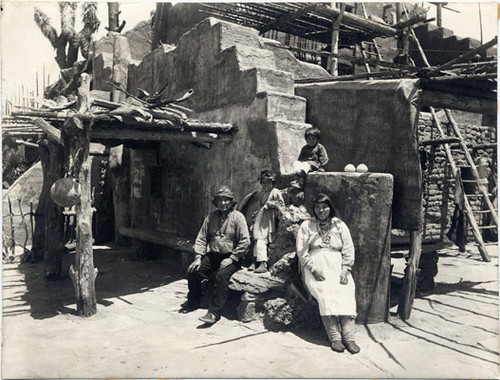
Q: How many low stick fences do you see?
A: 1